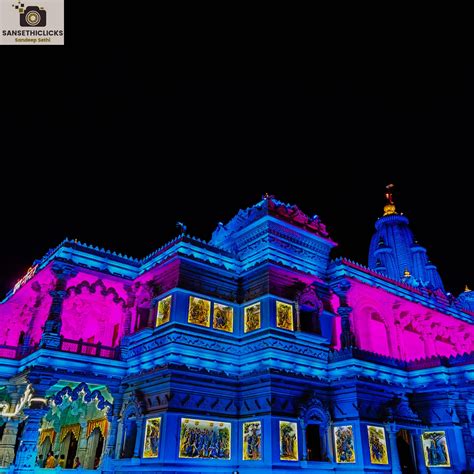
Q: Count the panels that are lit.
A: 12